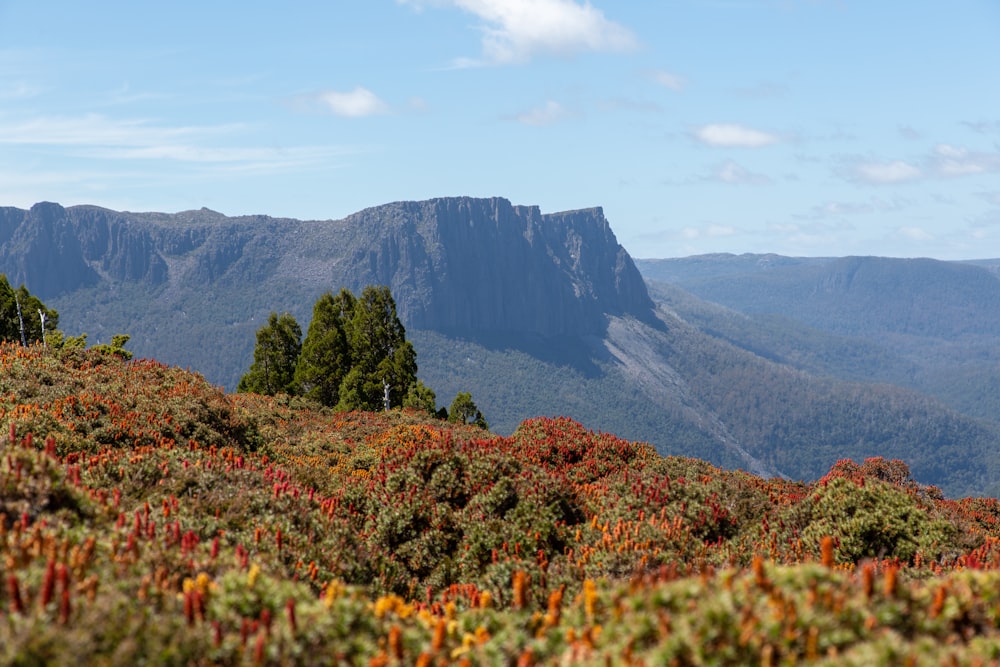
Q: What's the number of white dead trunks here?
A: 3